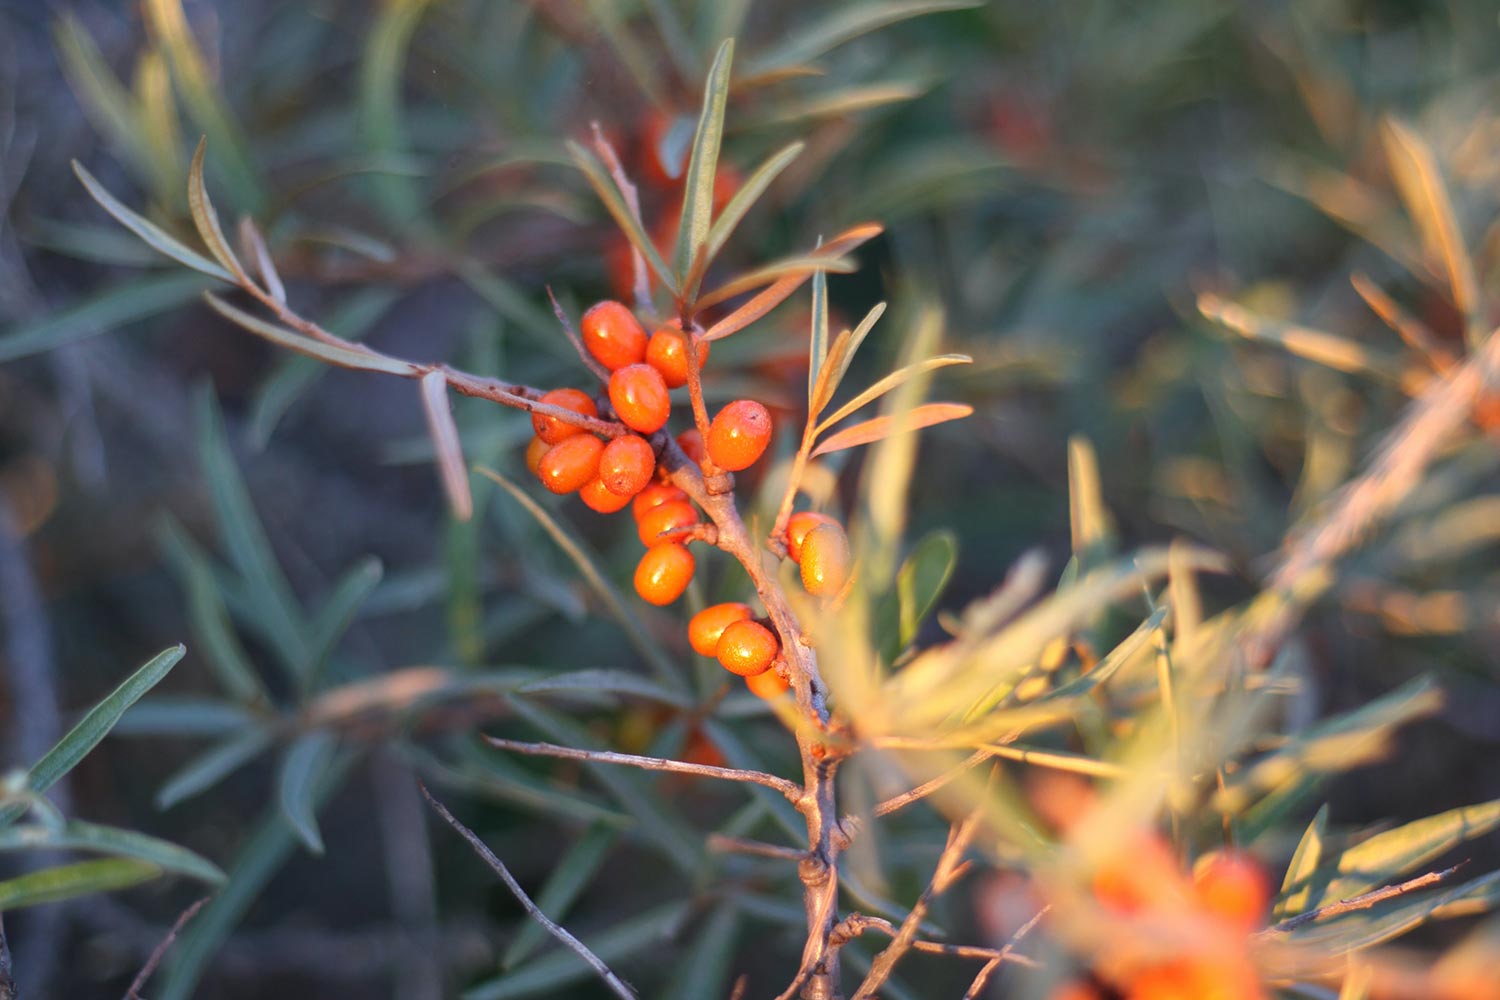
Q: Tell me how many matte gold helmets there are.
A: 0